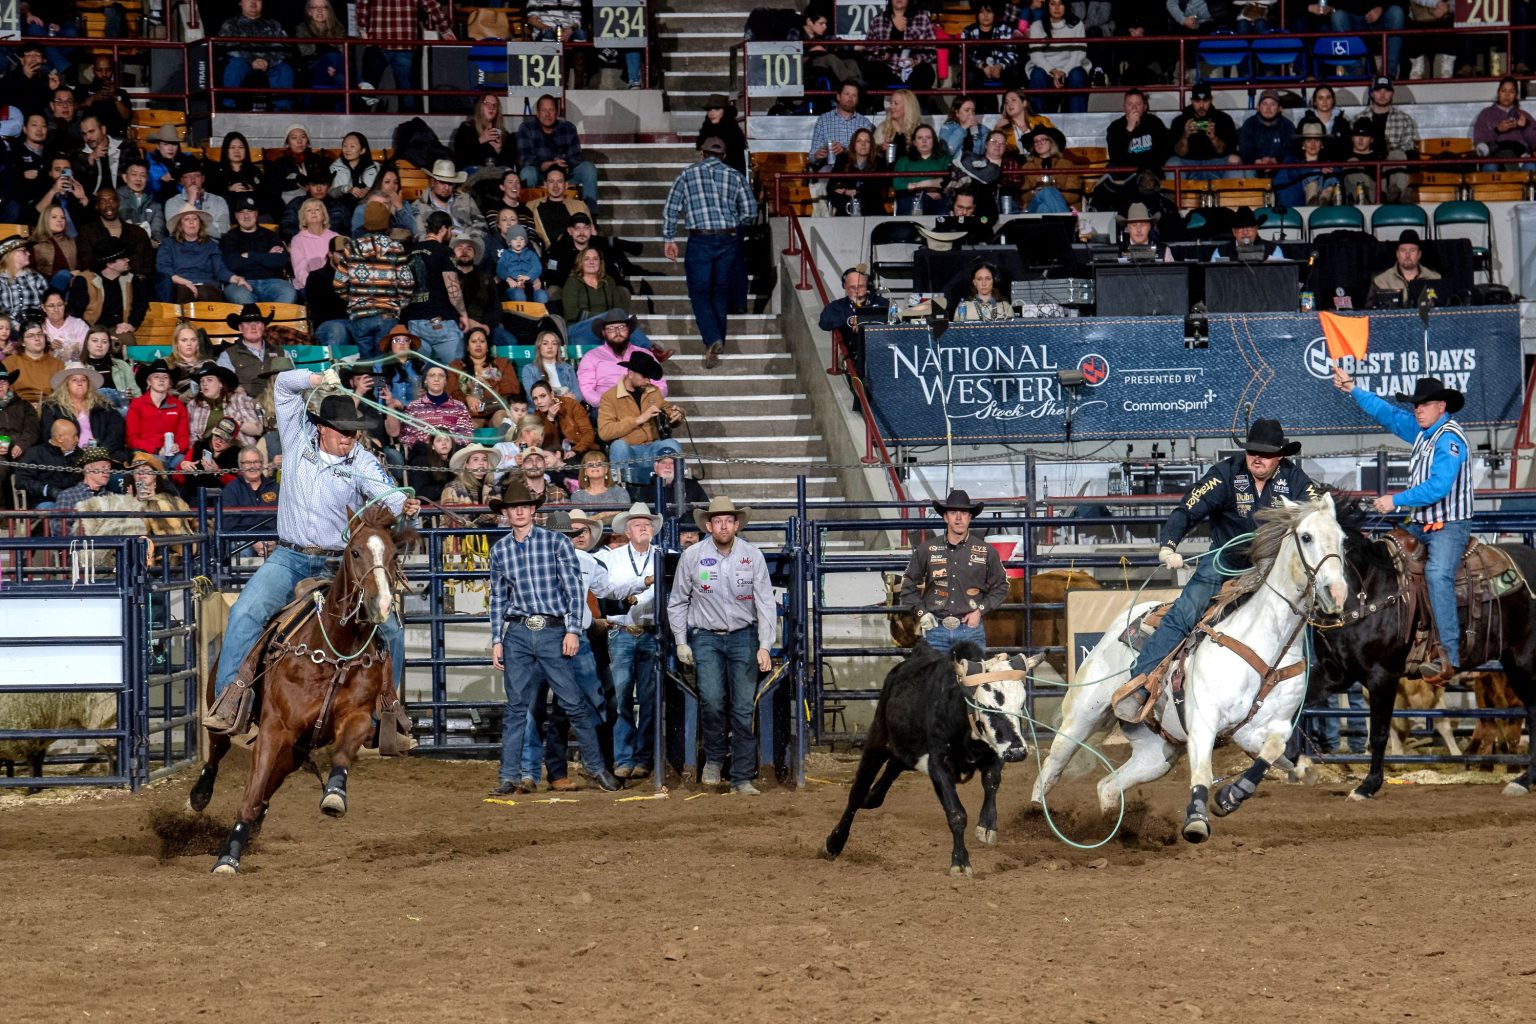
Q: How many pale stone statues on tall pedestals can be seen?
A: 0